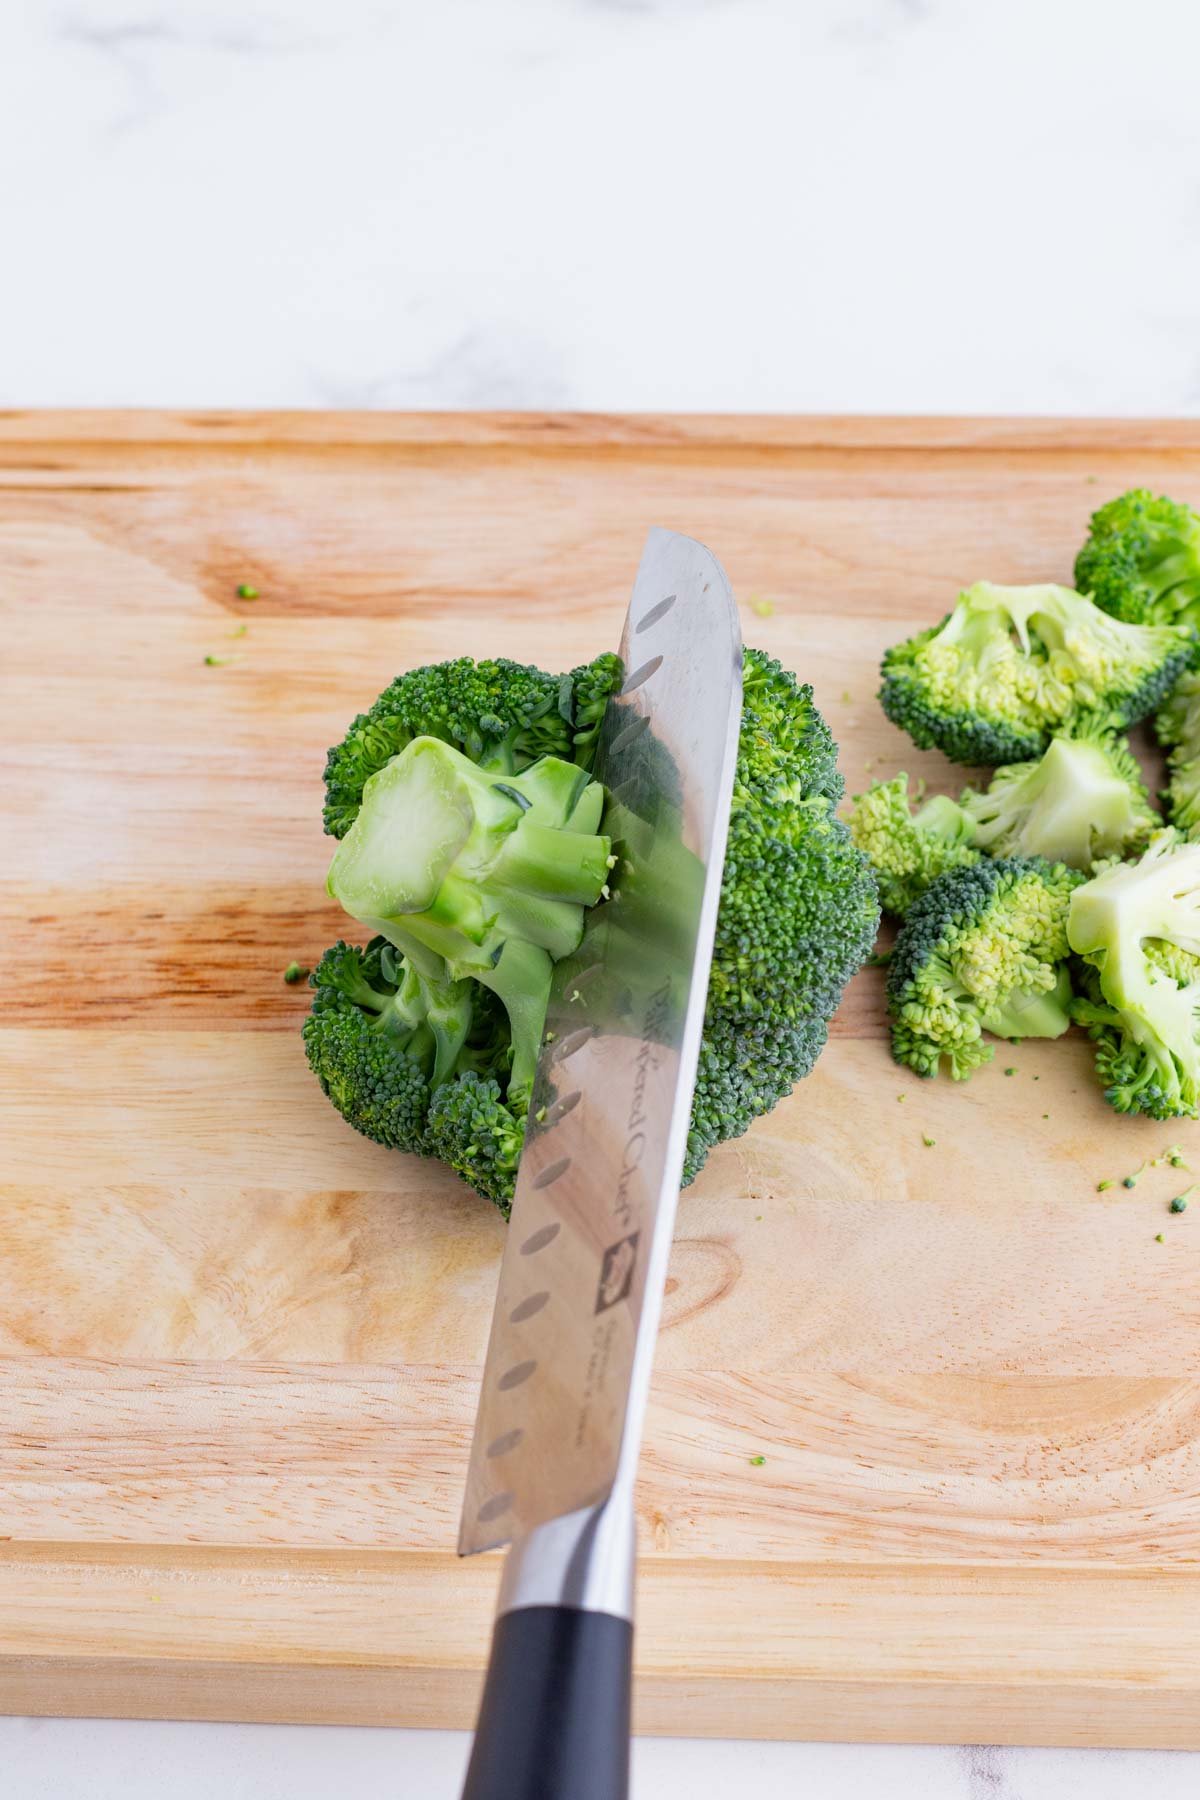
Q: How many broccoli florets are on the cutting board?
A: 7